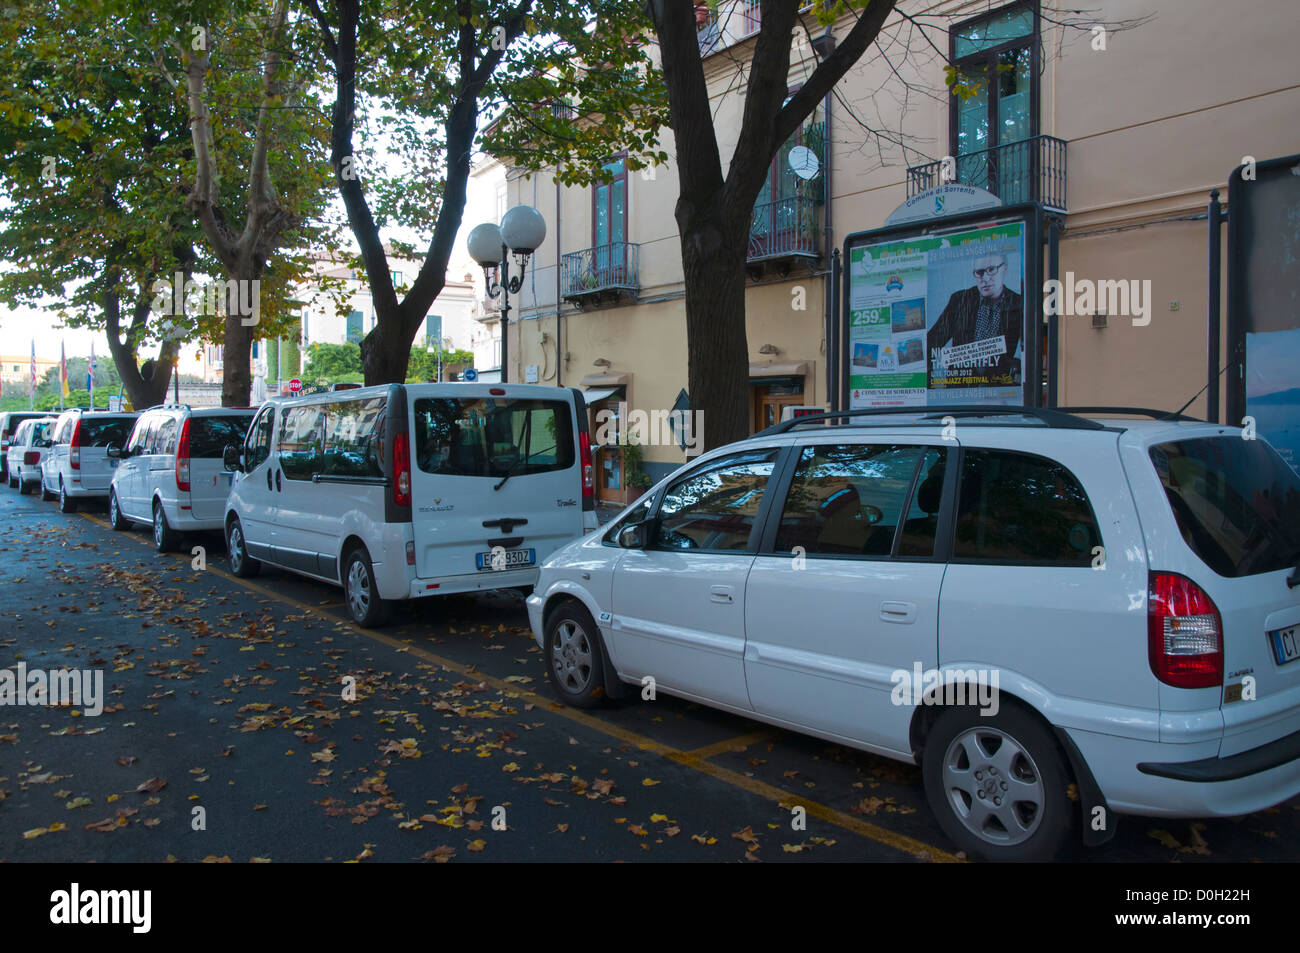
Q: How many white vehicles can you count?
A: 6